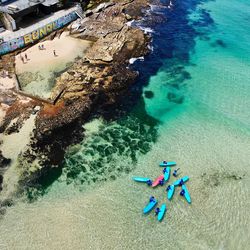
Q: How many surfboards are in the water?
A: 9